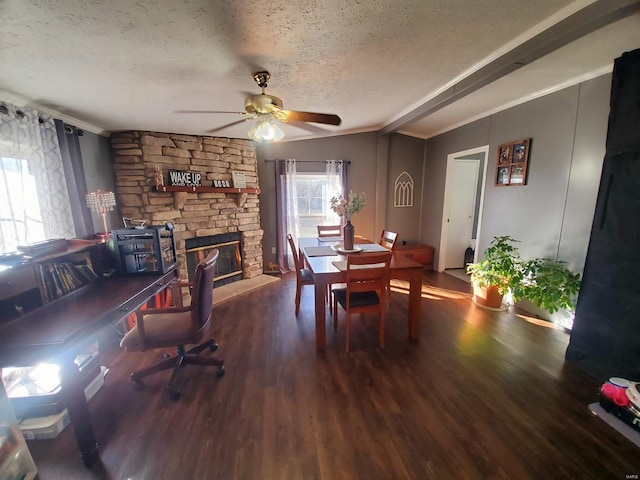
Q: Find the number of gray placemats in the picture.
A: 4